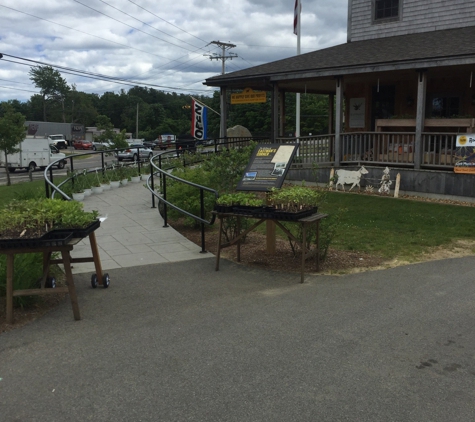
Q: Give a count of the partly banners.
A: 1